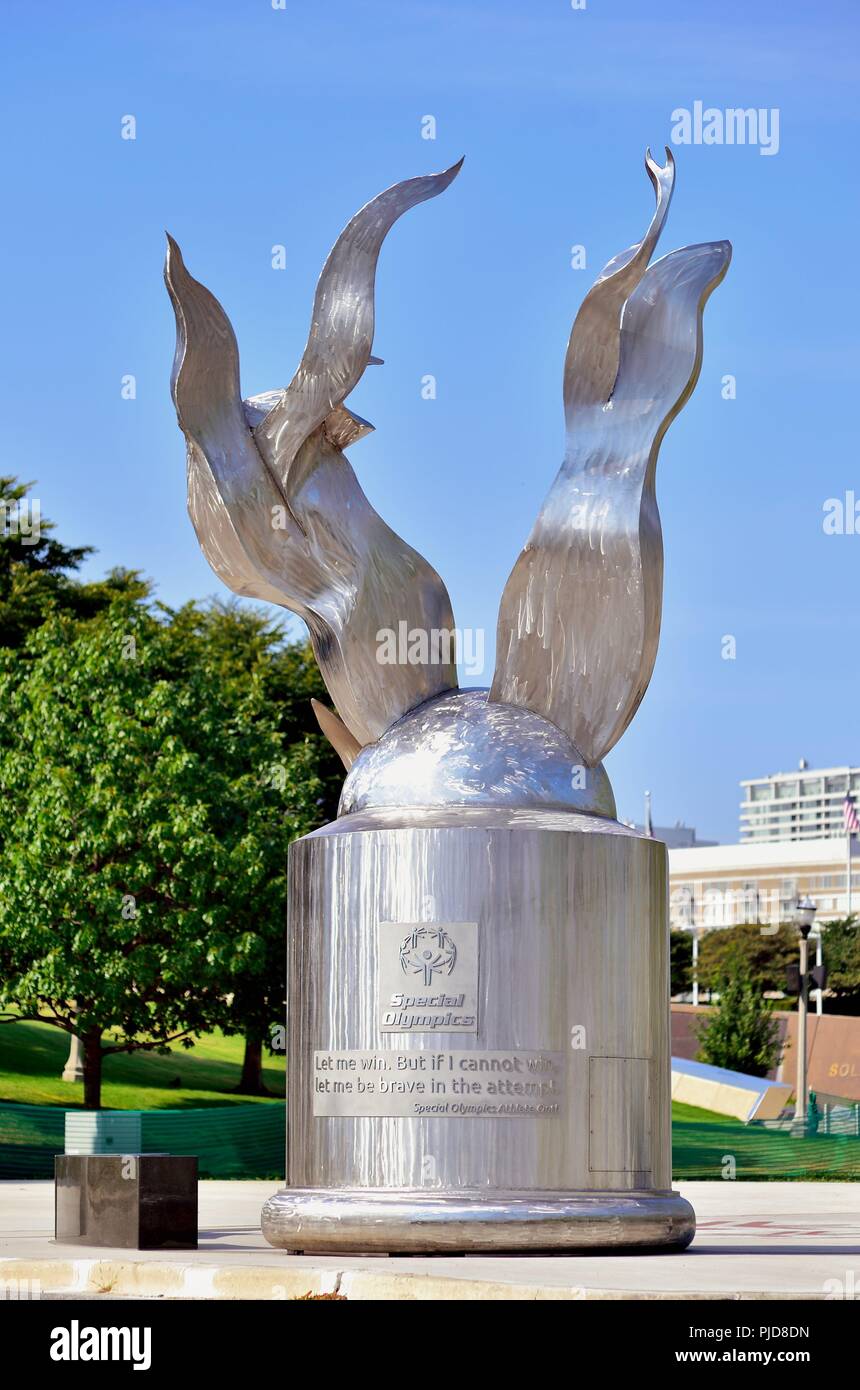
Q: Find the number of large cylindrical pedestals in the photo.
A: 1